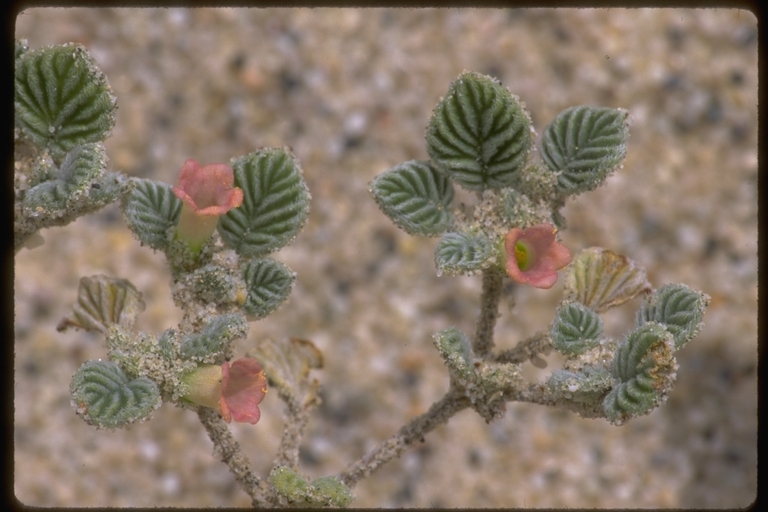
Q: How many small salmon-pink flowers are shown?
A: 3